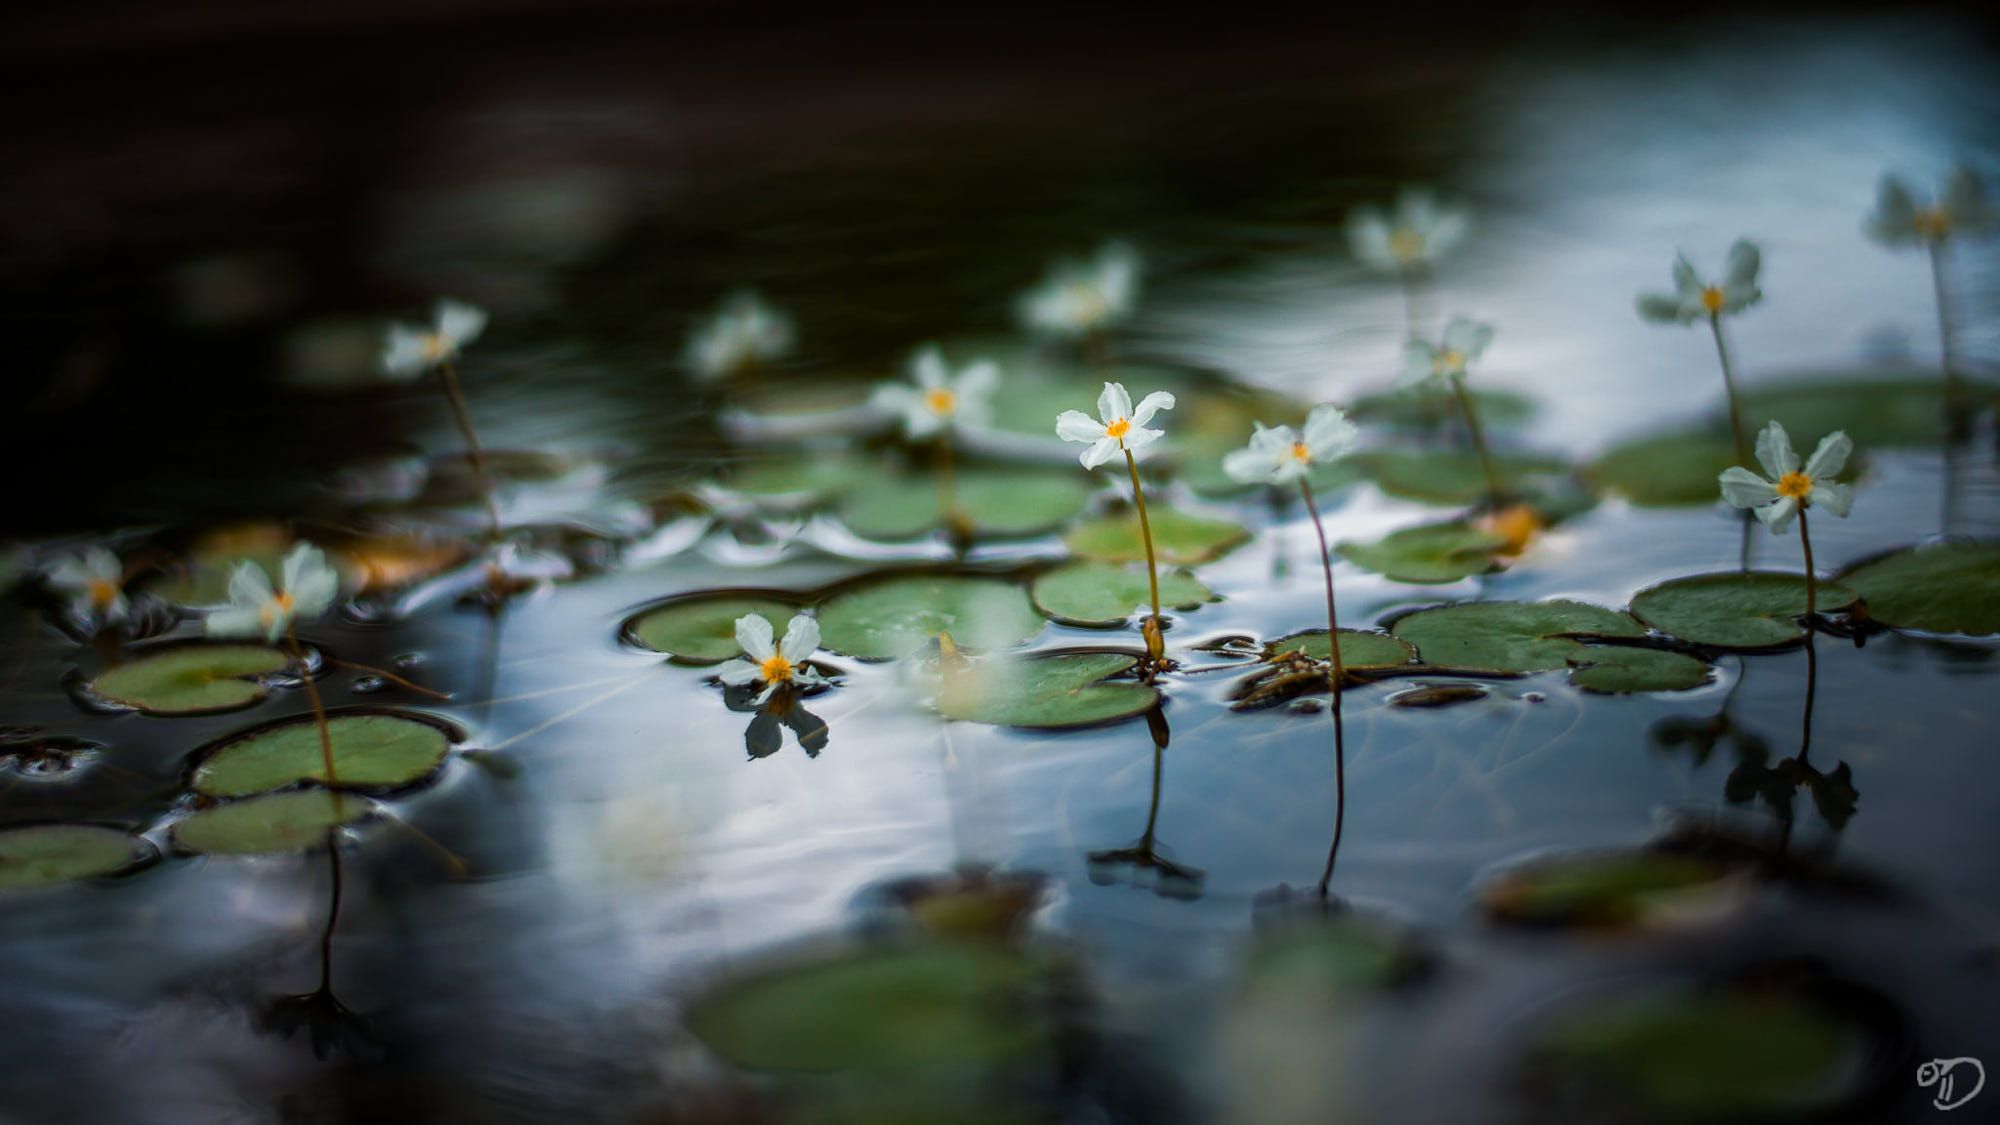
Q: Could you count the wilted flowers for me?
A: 0